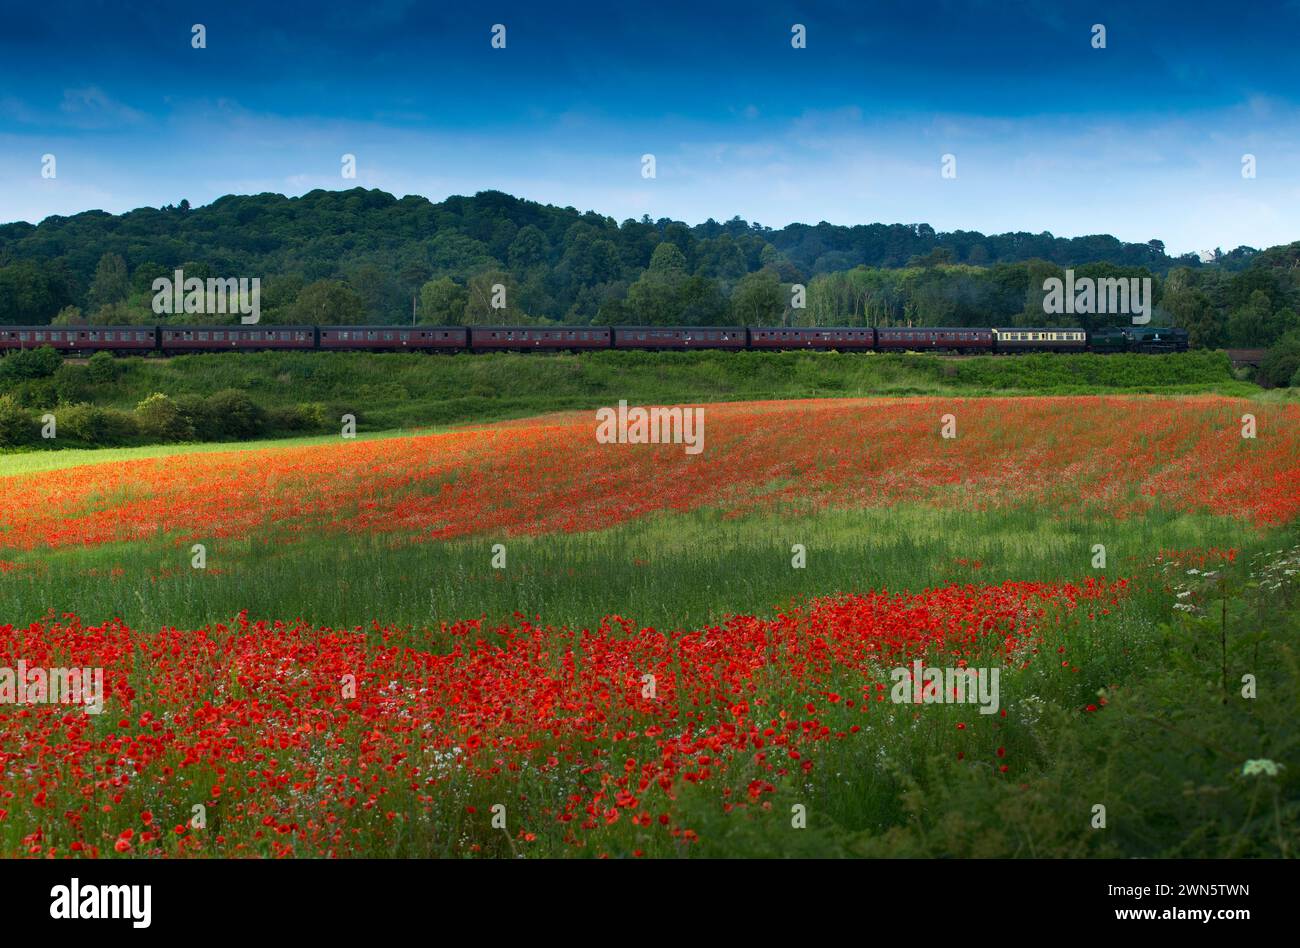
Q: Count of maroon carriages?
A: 7